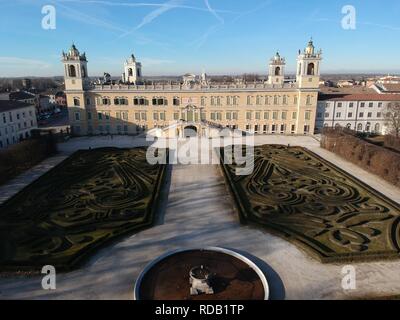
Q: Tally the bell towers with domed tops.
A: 4